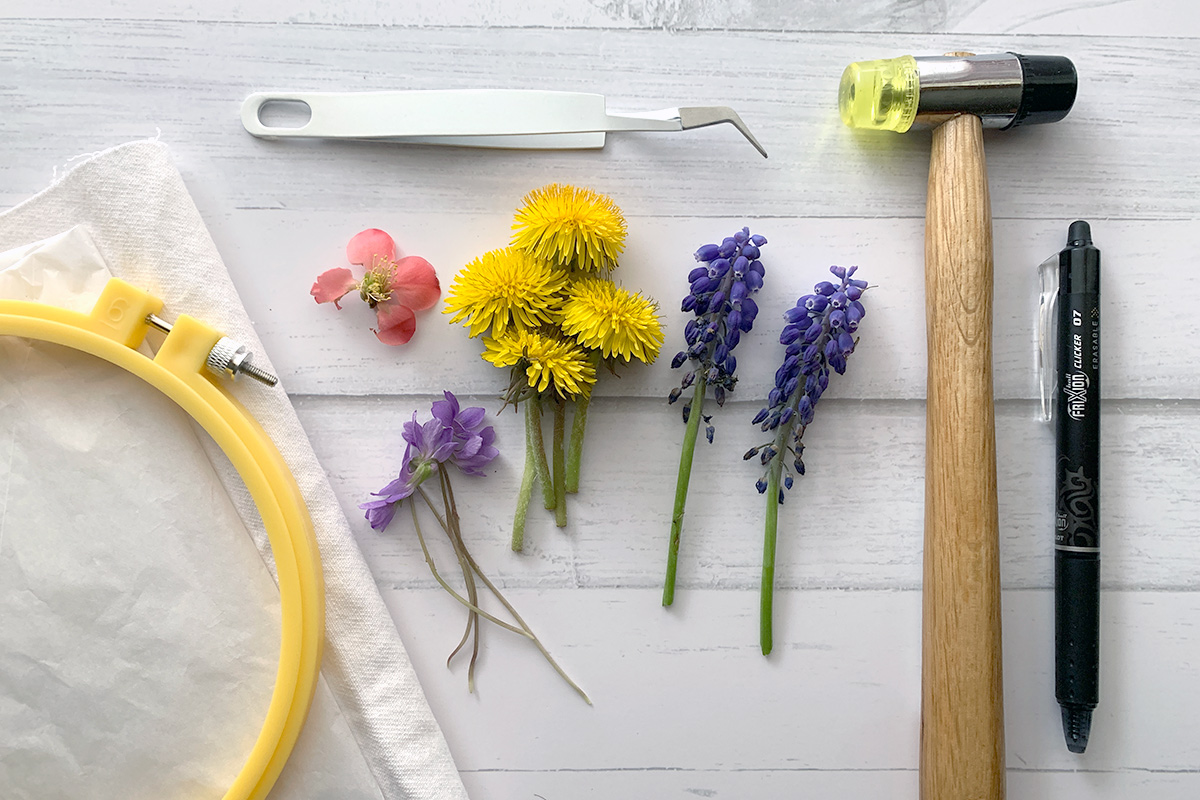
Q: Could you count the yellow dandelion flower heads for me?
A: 4